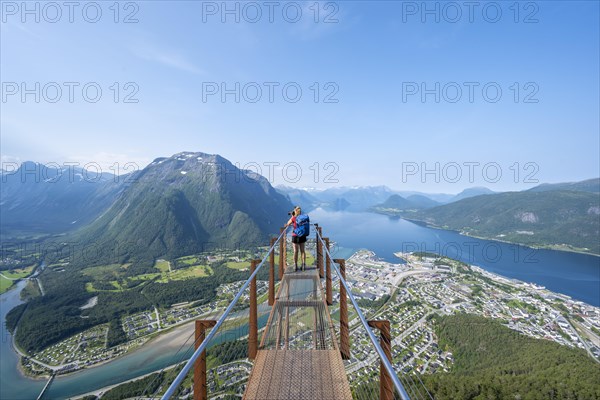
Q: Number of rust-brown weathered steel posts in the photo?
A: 10